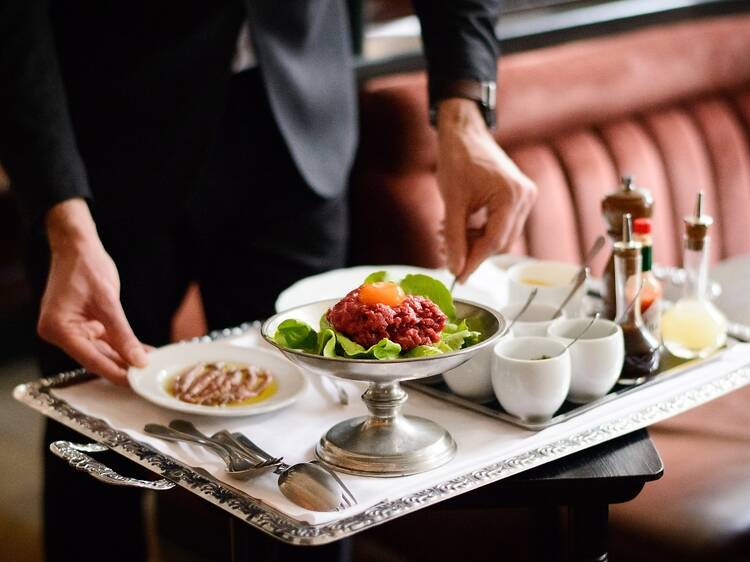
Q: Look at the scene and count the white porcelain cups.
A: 5